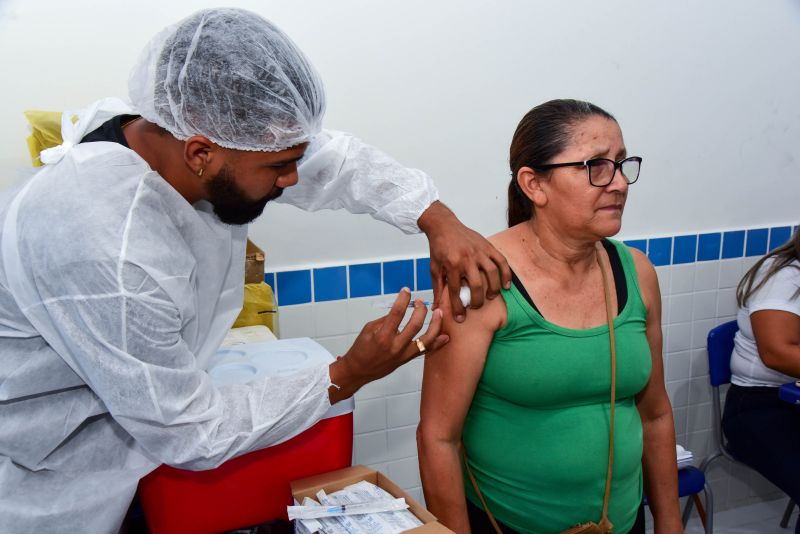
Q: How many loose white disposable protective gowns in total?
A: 1